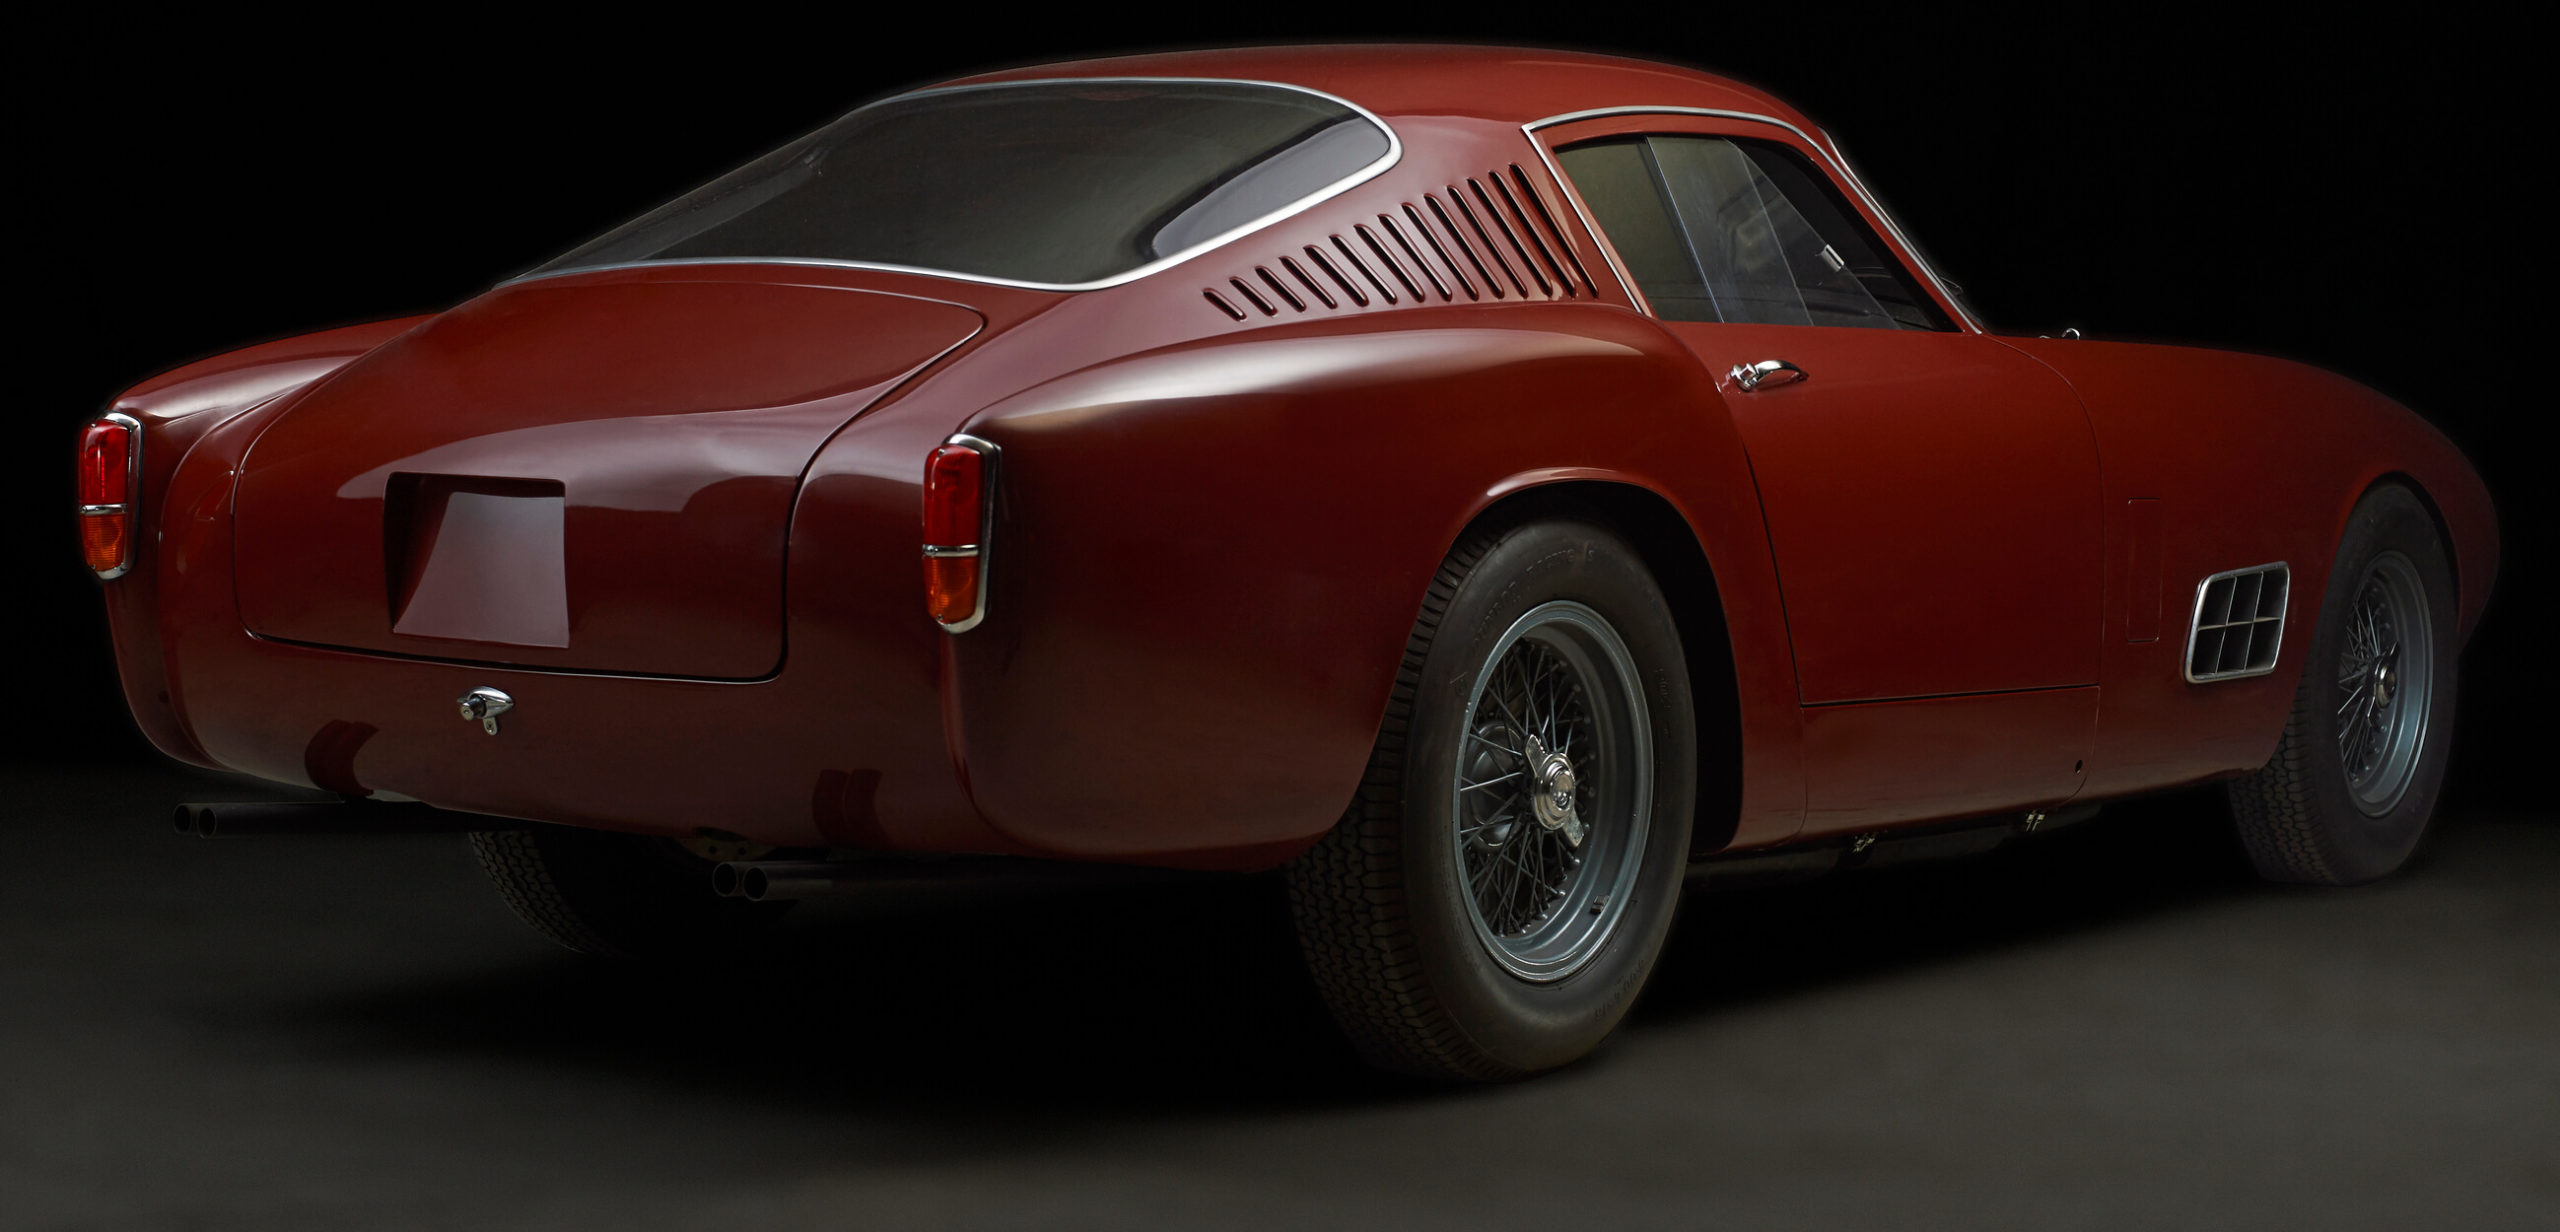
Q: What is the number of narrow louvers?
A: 14